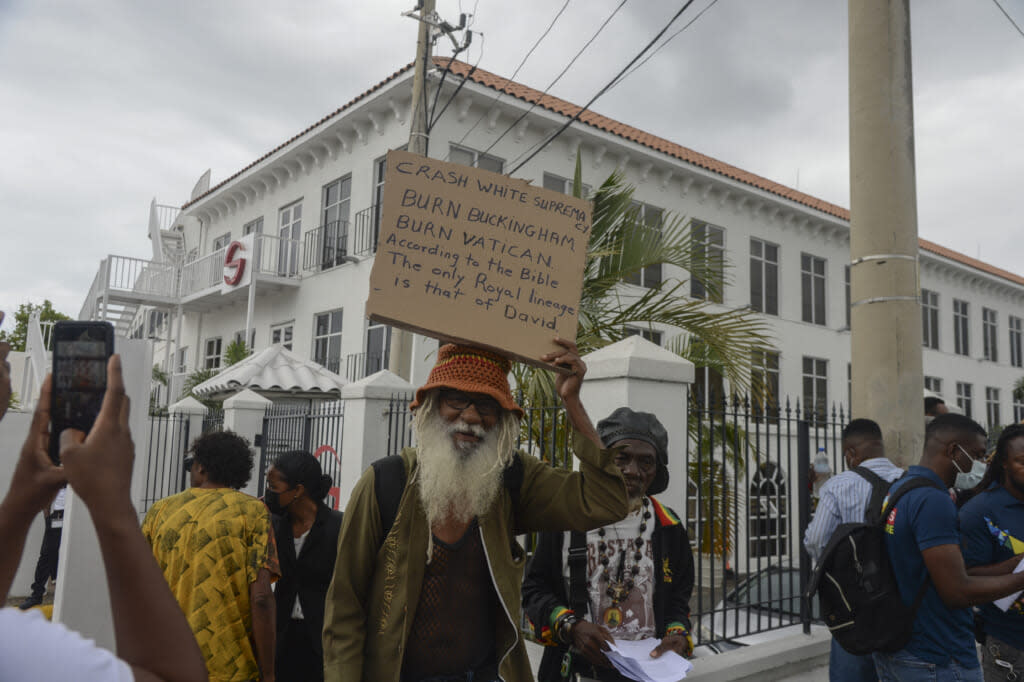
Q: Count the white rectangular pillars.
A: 4